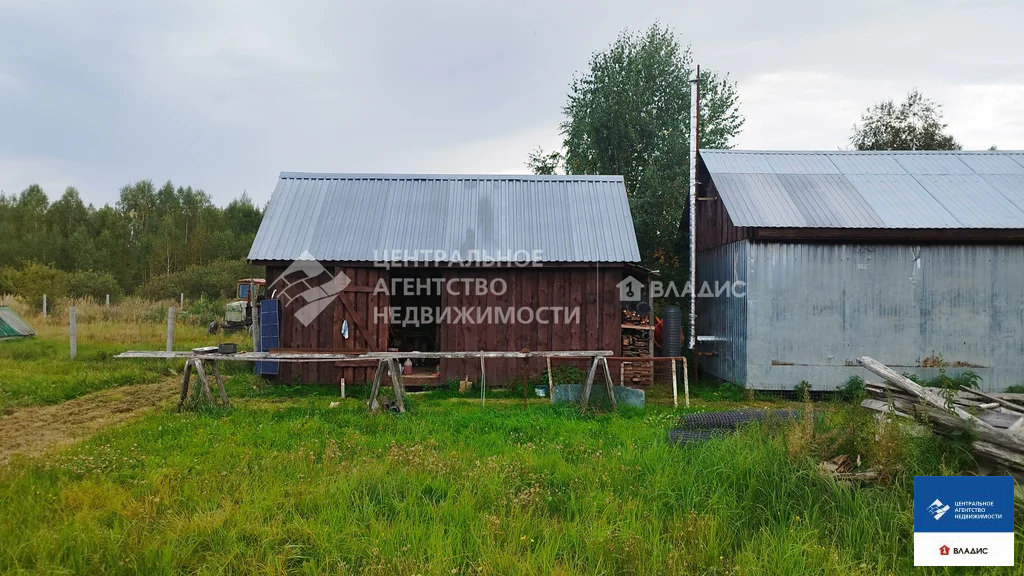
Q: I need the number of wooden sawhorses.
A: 3